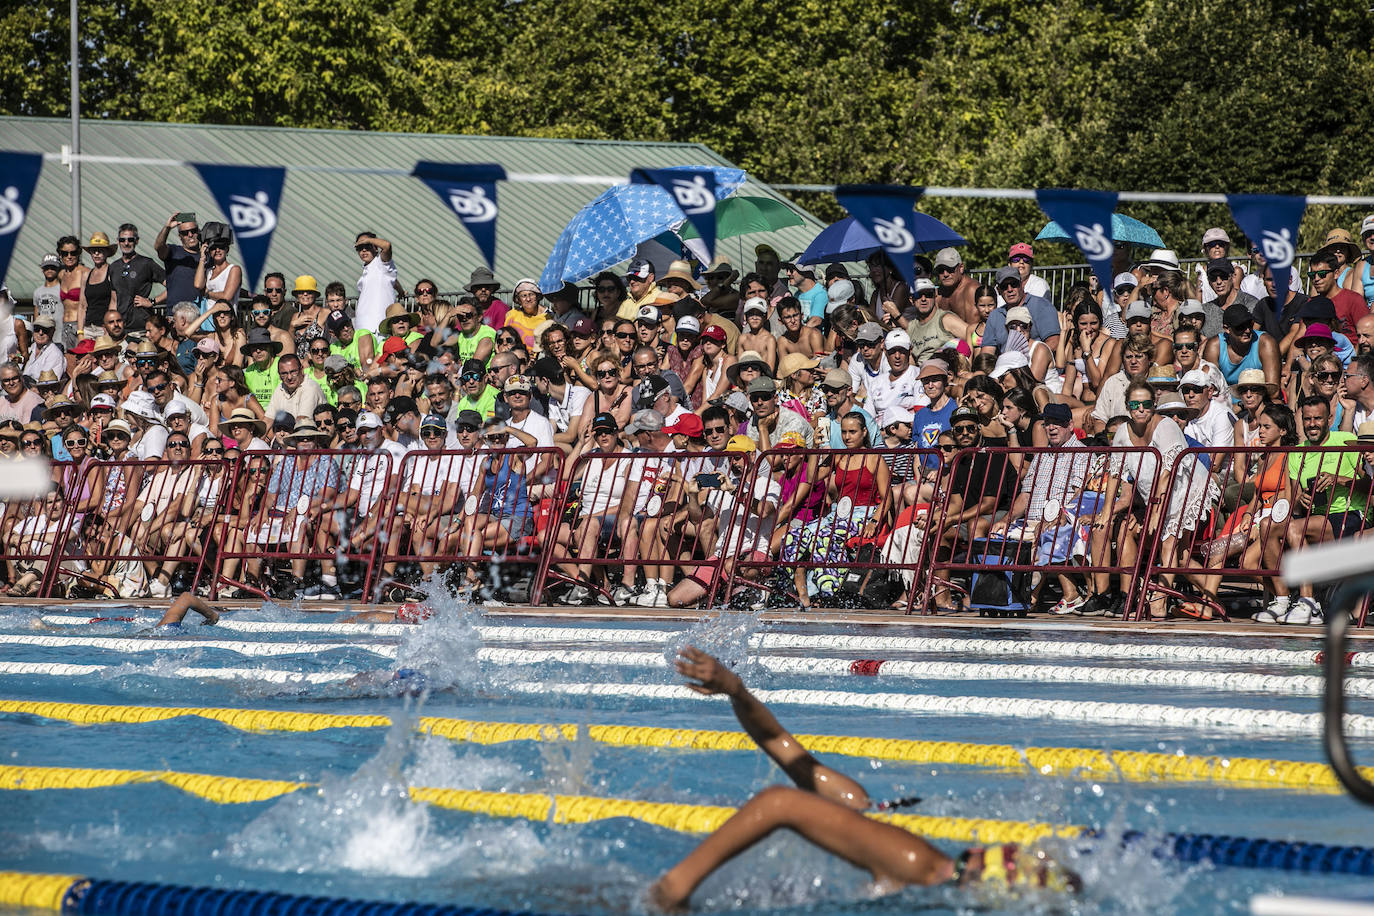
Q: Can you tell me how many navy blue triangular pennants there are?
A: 7